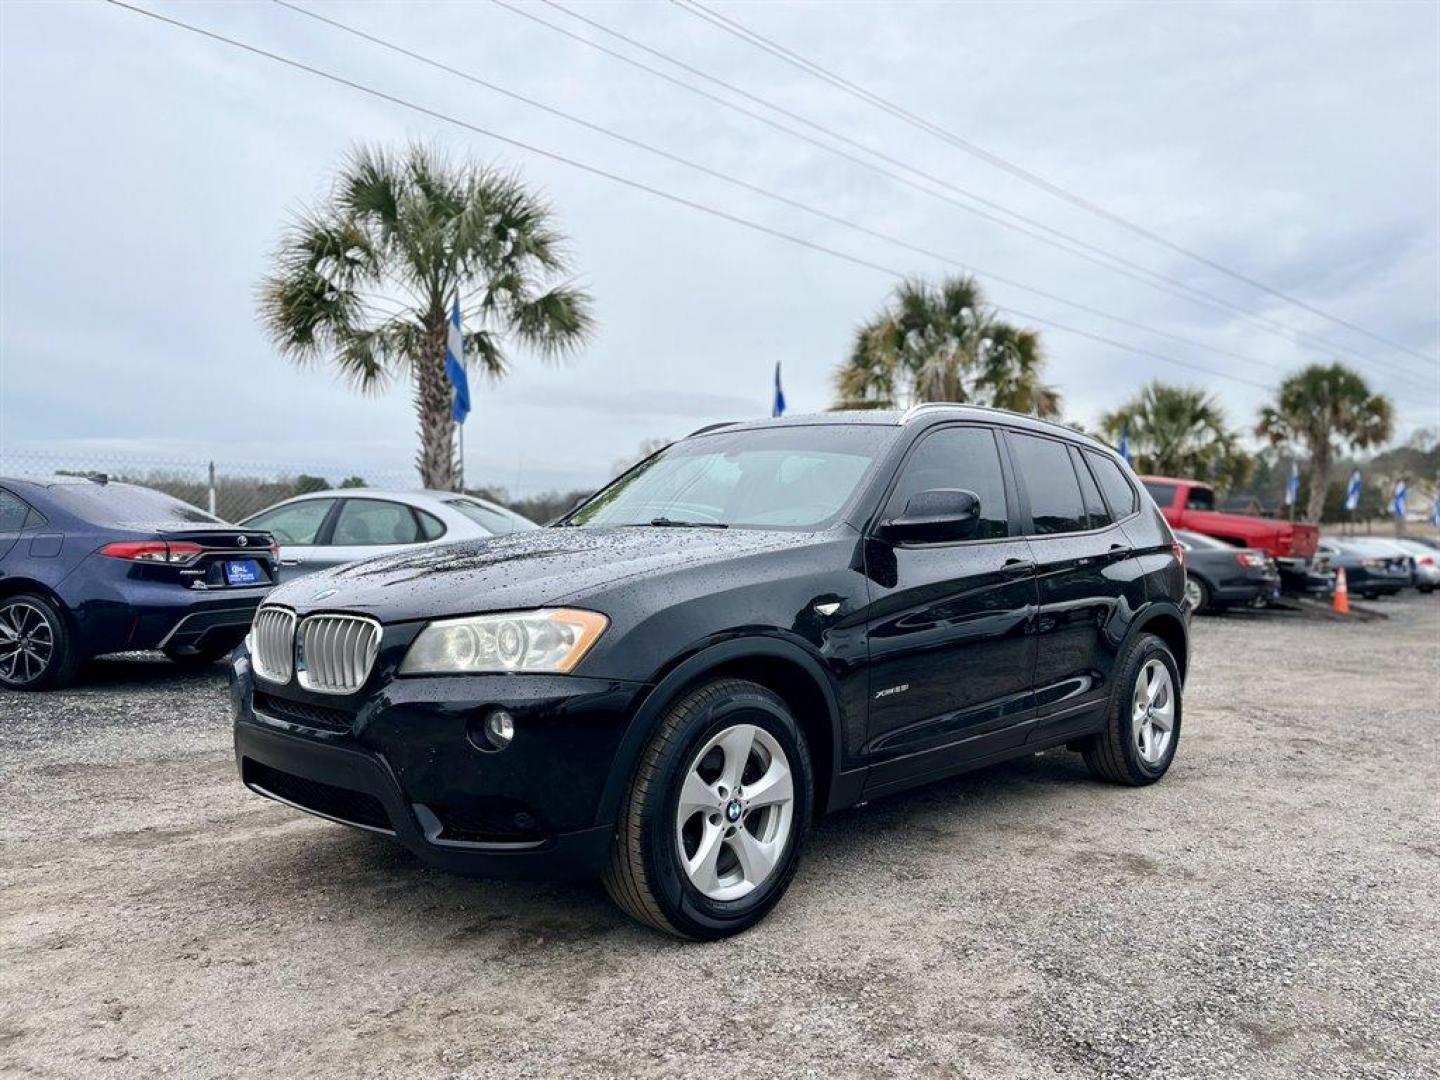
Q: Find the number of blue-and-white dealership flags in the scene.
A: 7